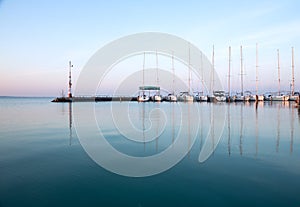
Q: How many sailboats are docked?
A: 11